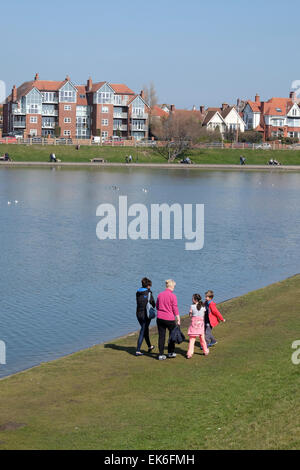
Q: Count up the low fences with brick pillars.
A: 1